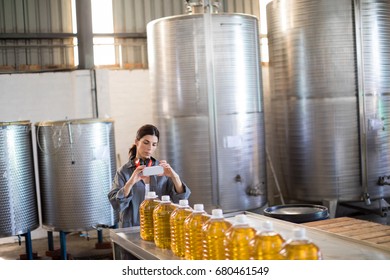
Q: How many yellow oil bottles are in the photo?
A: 8